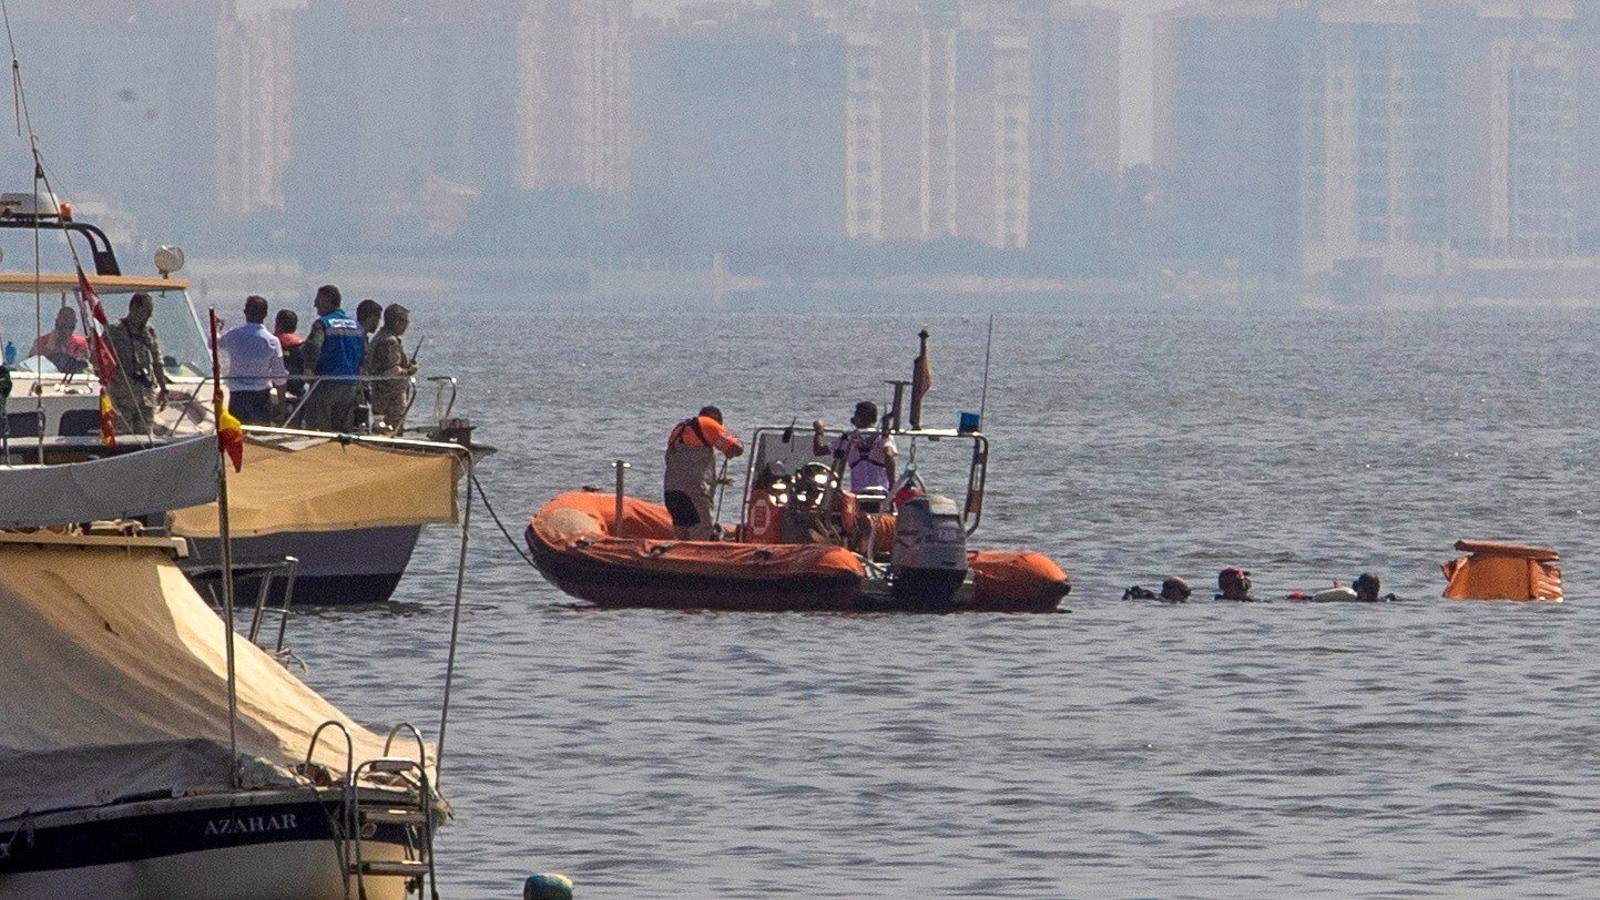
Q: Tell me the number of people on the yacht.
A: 7